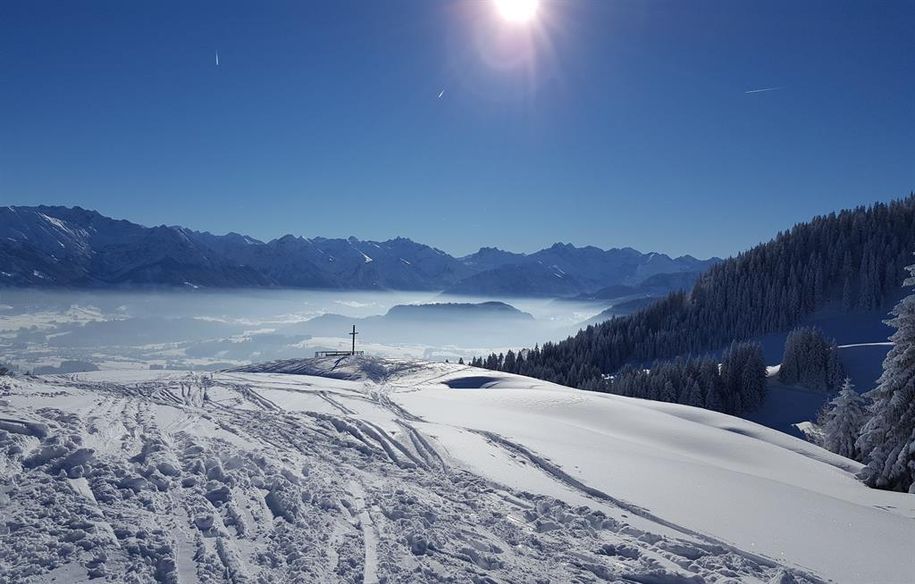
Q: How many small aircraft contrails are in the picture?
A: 3